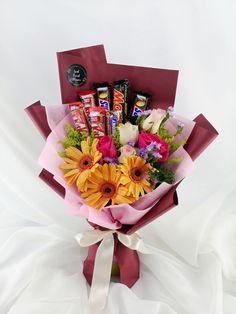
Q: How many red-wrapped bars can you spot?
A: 3